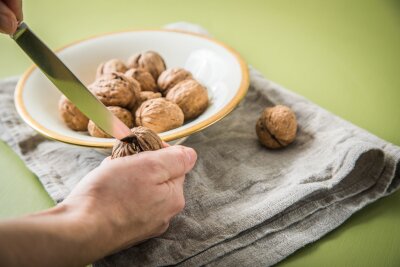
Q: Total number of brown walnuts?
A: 12